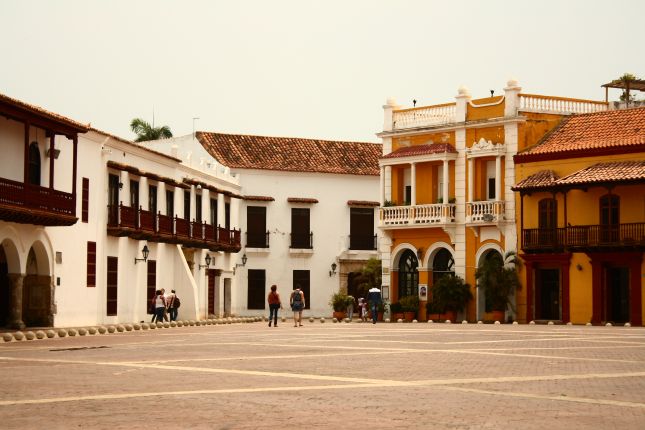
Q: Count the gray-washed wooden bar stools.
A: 0